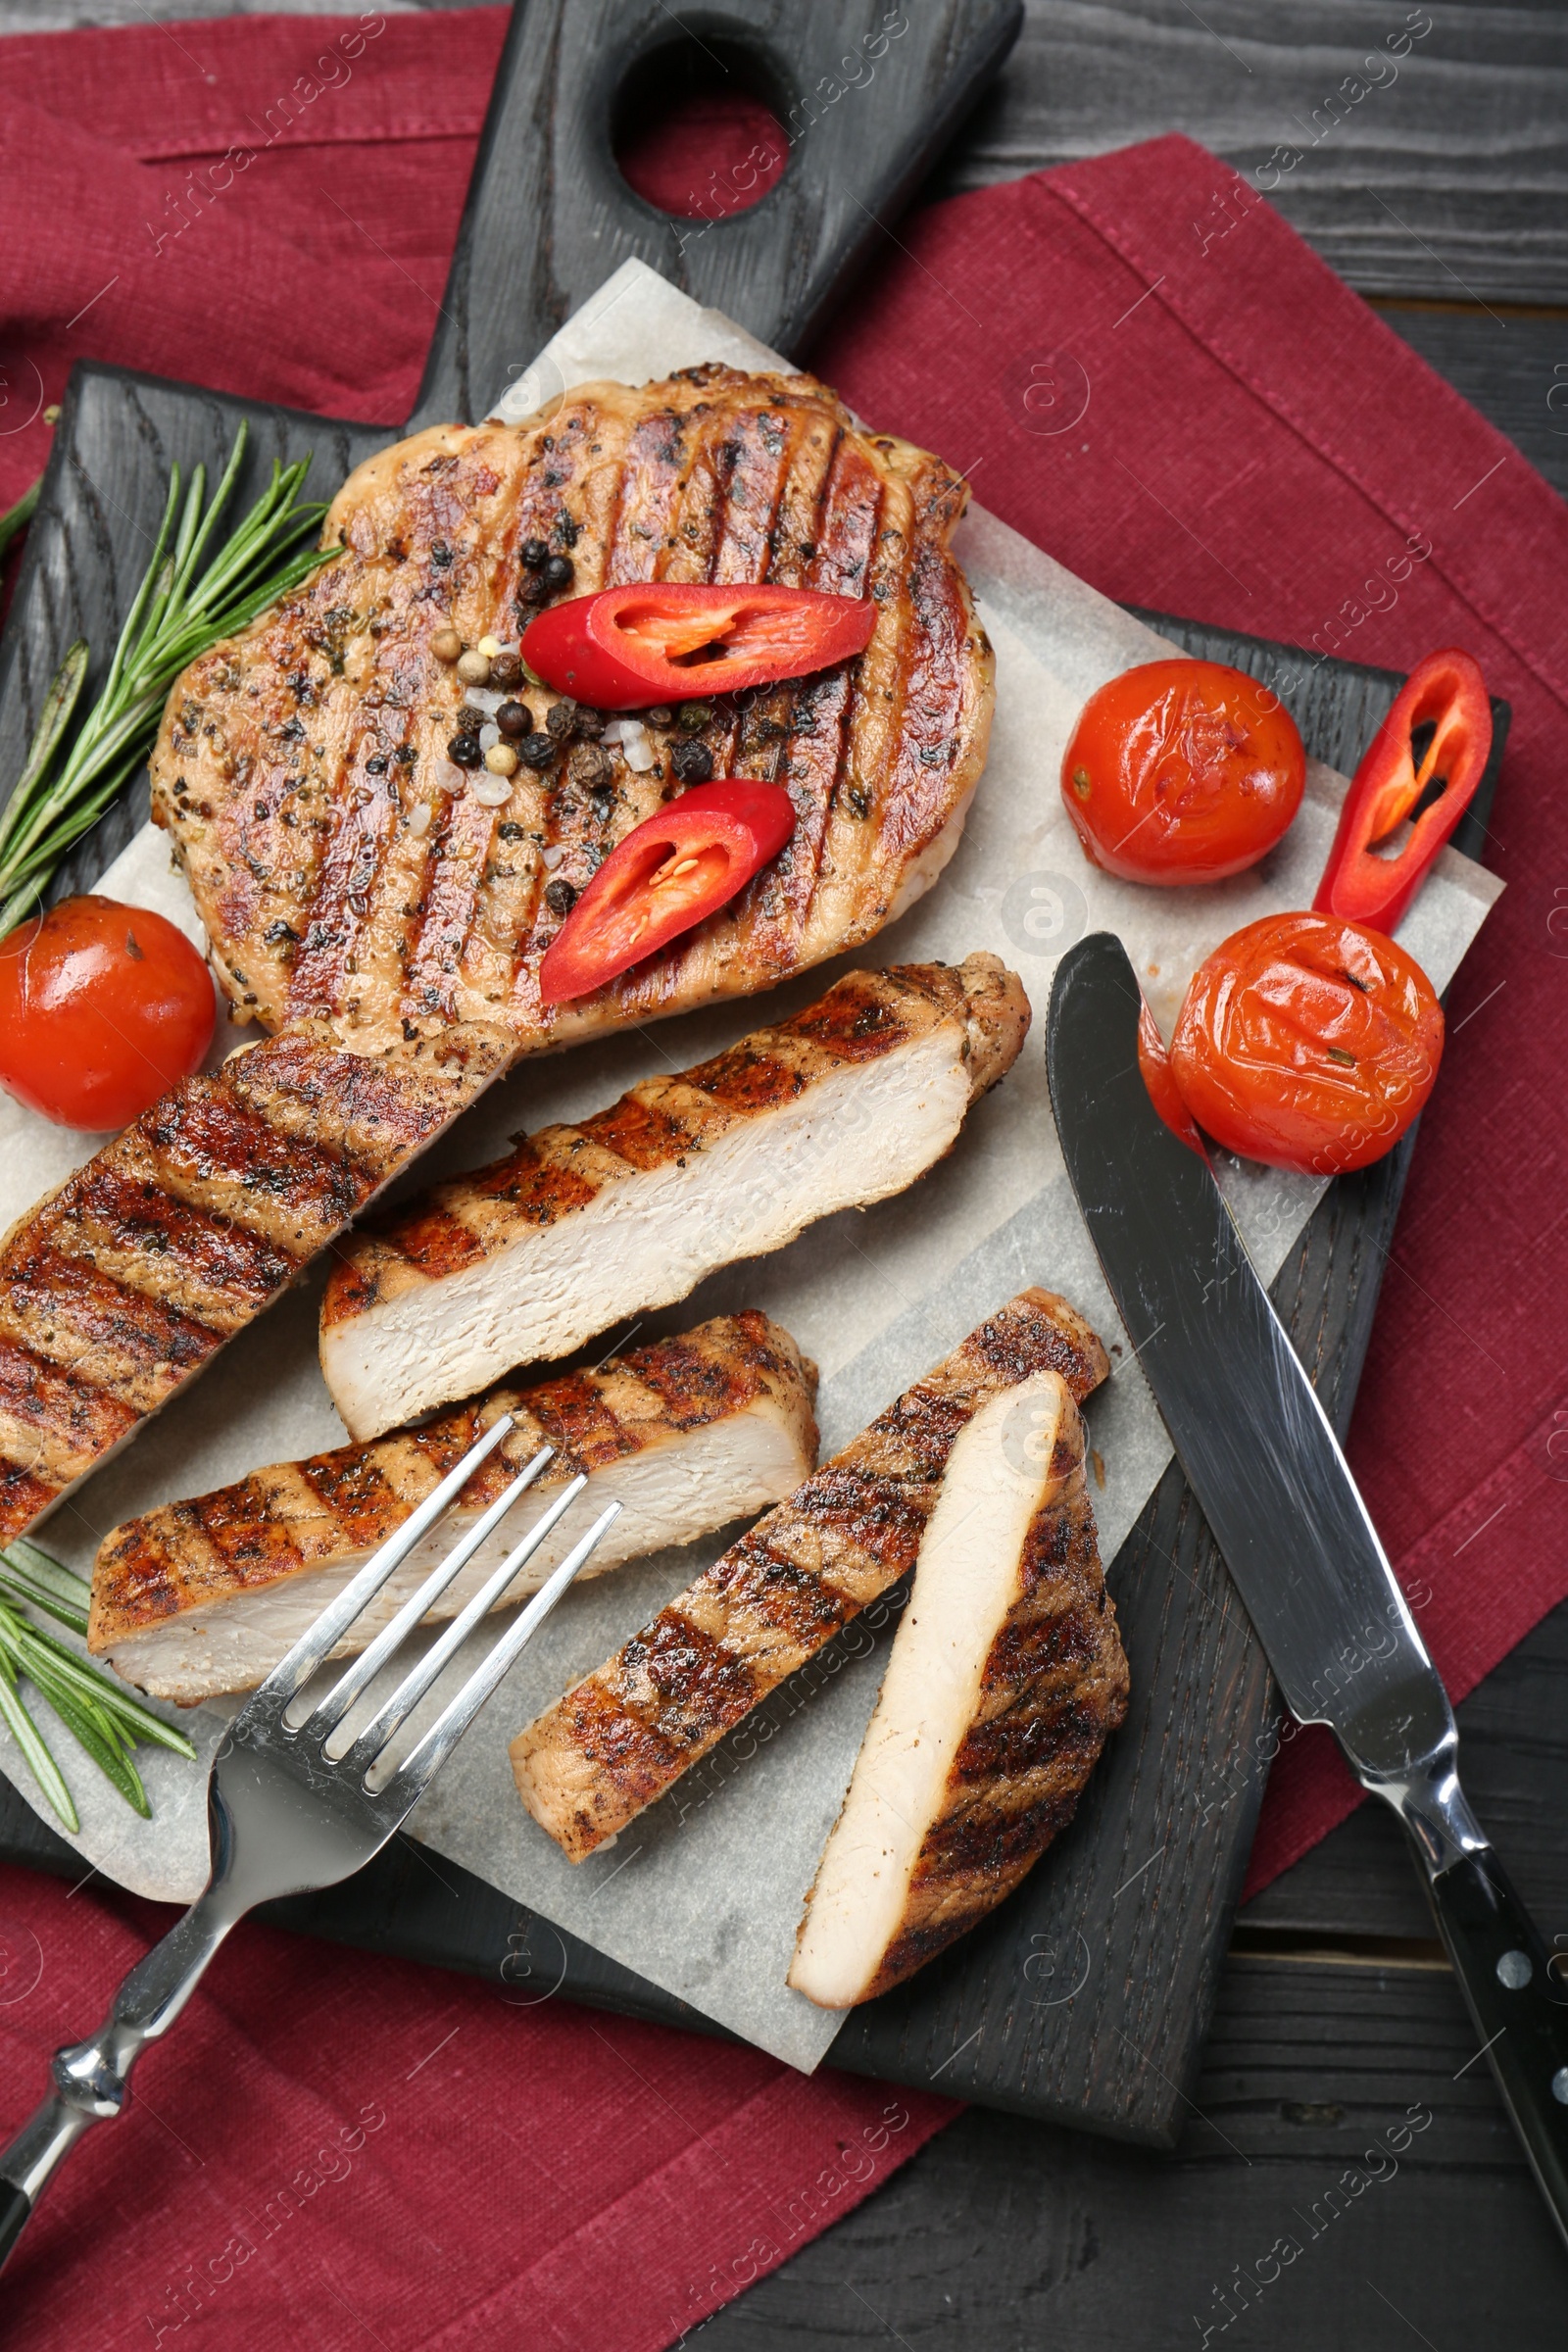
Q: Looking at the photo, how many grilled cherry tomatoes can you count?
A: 3